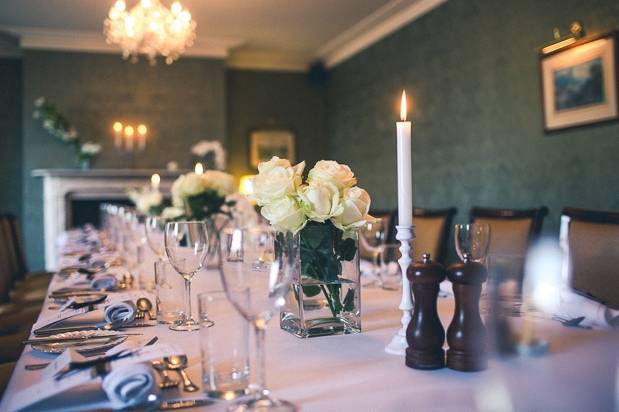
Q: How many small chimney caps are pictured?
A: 0